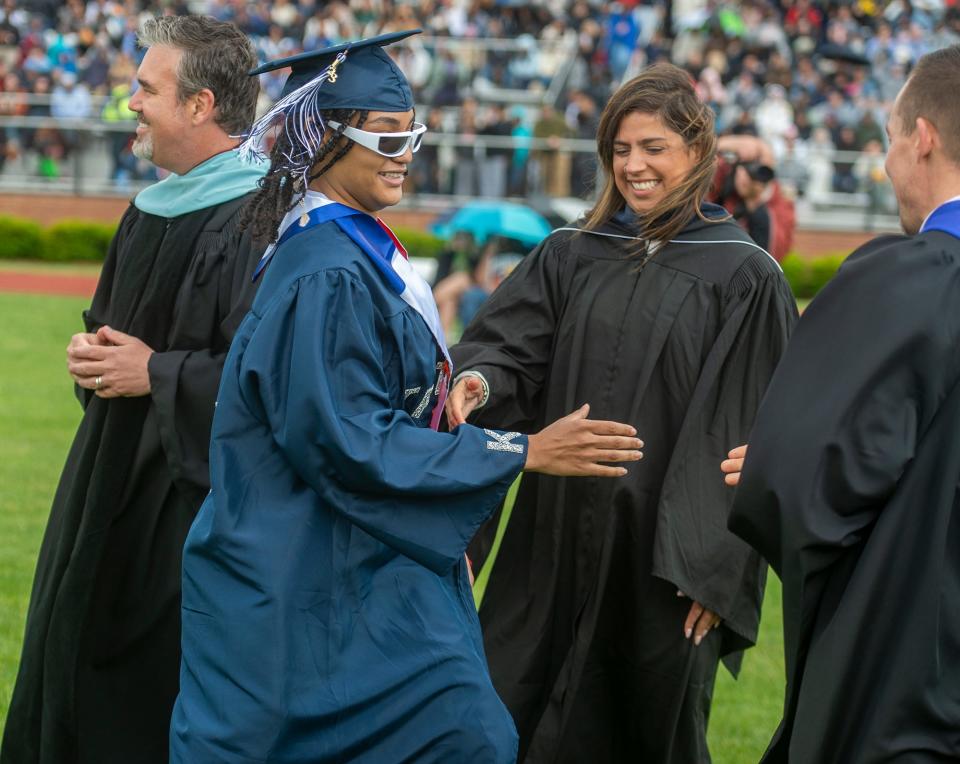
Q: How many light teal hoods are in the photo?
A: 1